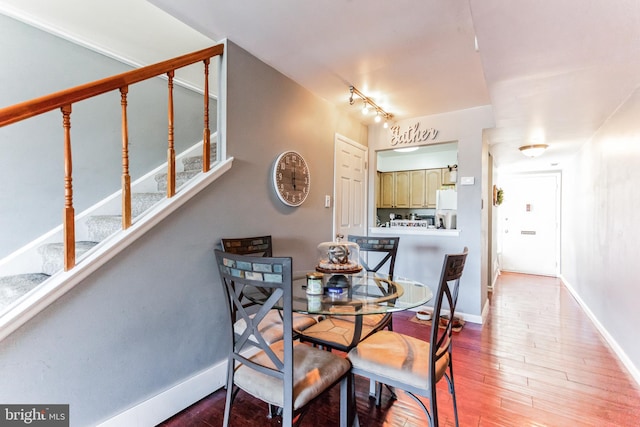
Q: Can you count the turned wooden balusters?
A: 4